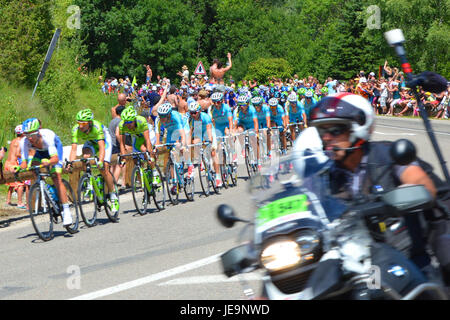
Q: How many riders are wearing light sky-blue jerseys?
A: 8